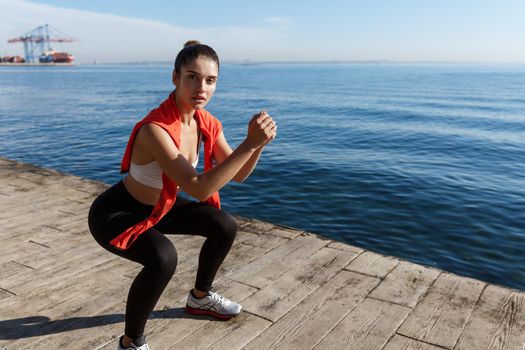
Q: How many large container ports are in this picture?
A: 1